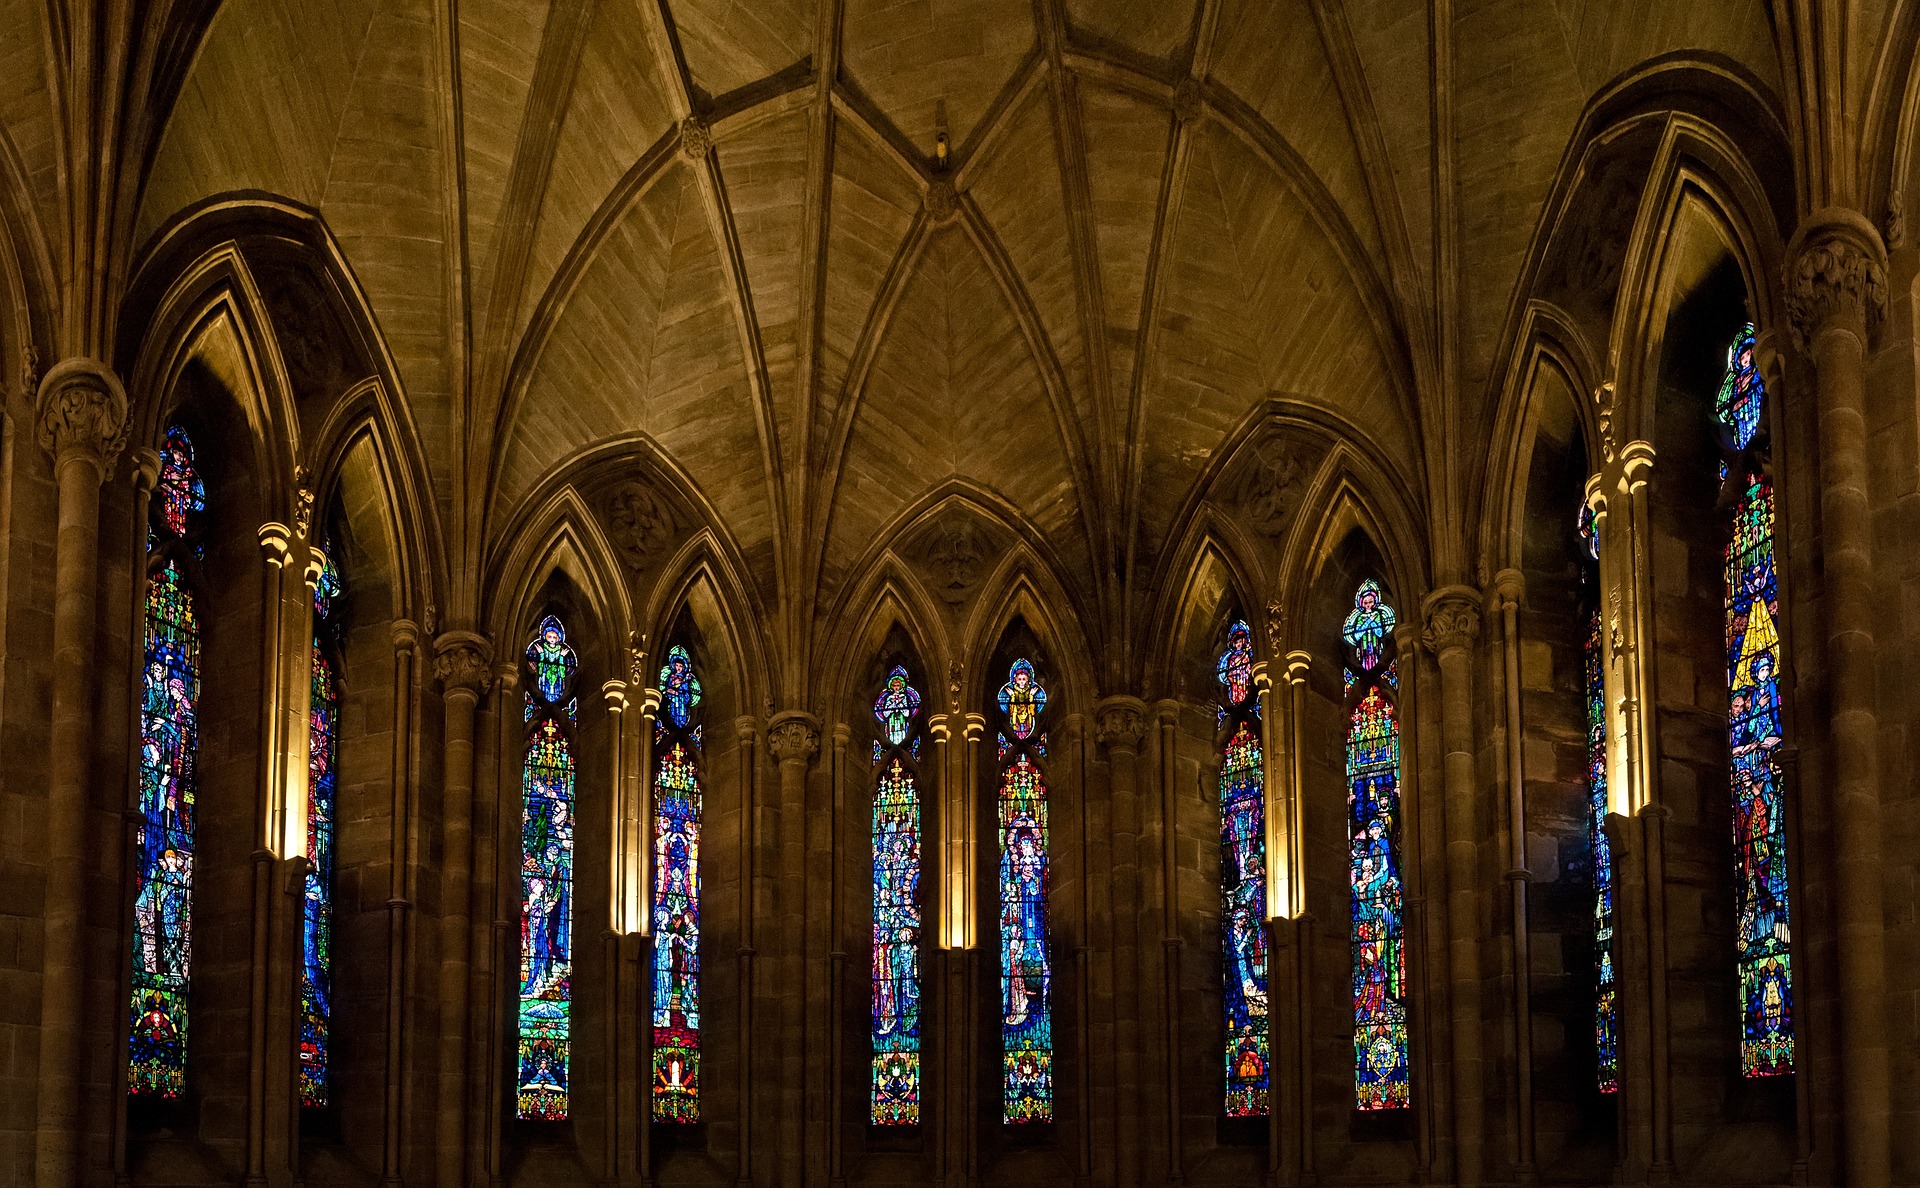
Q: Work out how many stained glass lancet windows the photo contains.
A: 10